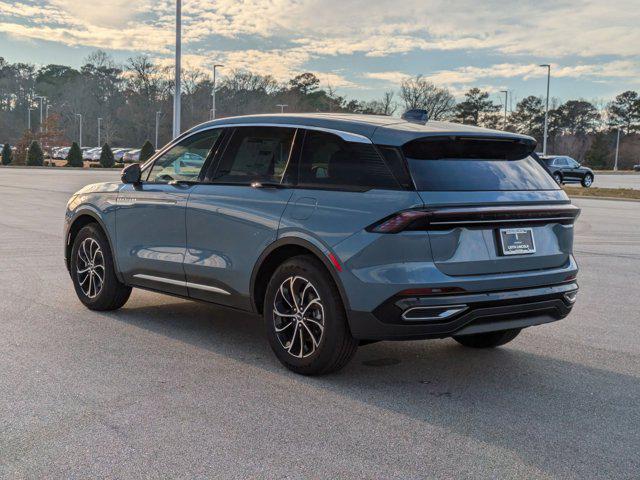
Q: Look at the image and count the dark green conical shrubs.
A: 5